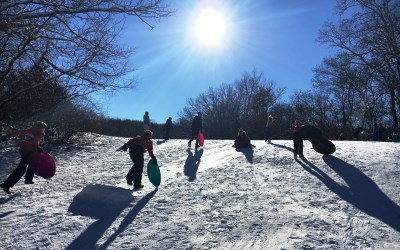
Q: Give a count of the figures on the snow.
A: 8